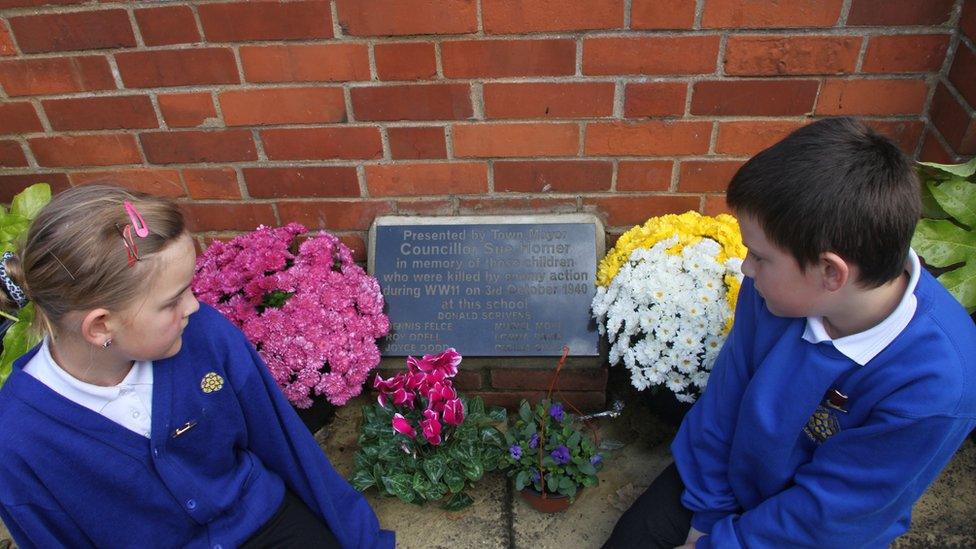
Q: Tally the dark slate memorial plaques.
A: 1